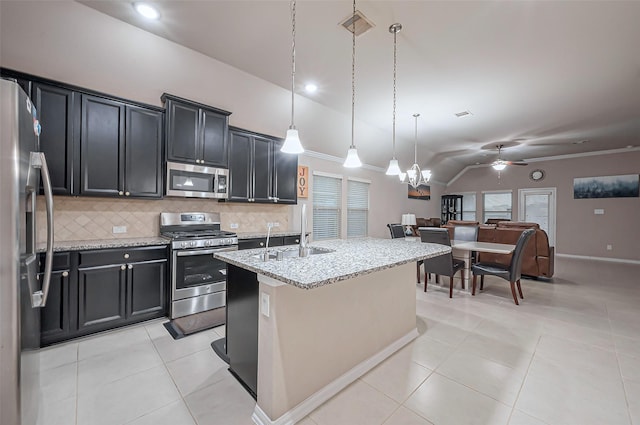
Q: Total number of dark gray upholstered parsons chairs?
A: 4